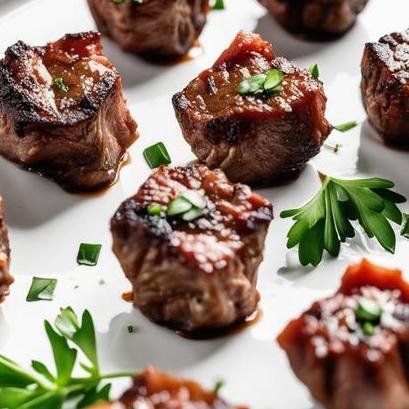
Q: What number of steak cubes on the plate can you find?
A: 9